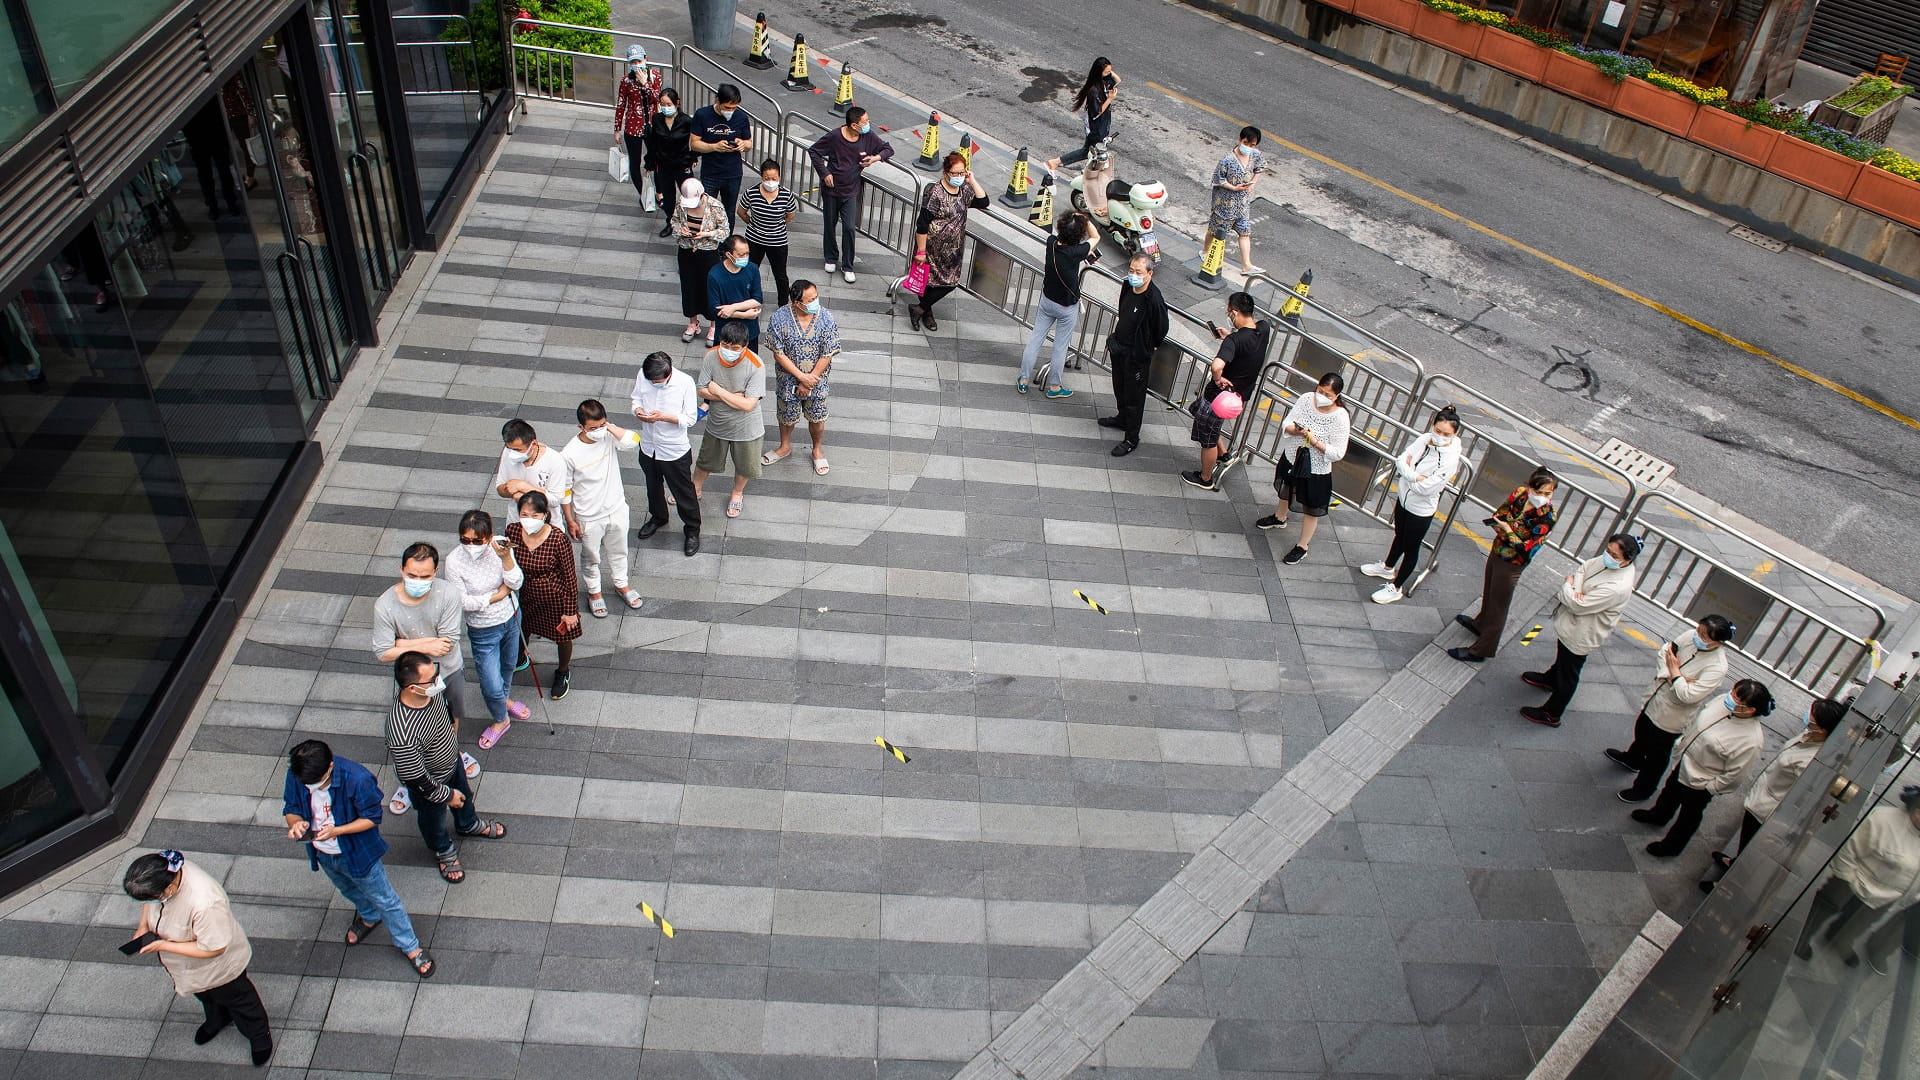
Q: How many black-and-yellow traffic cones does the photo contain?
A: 9